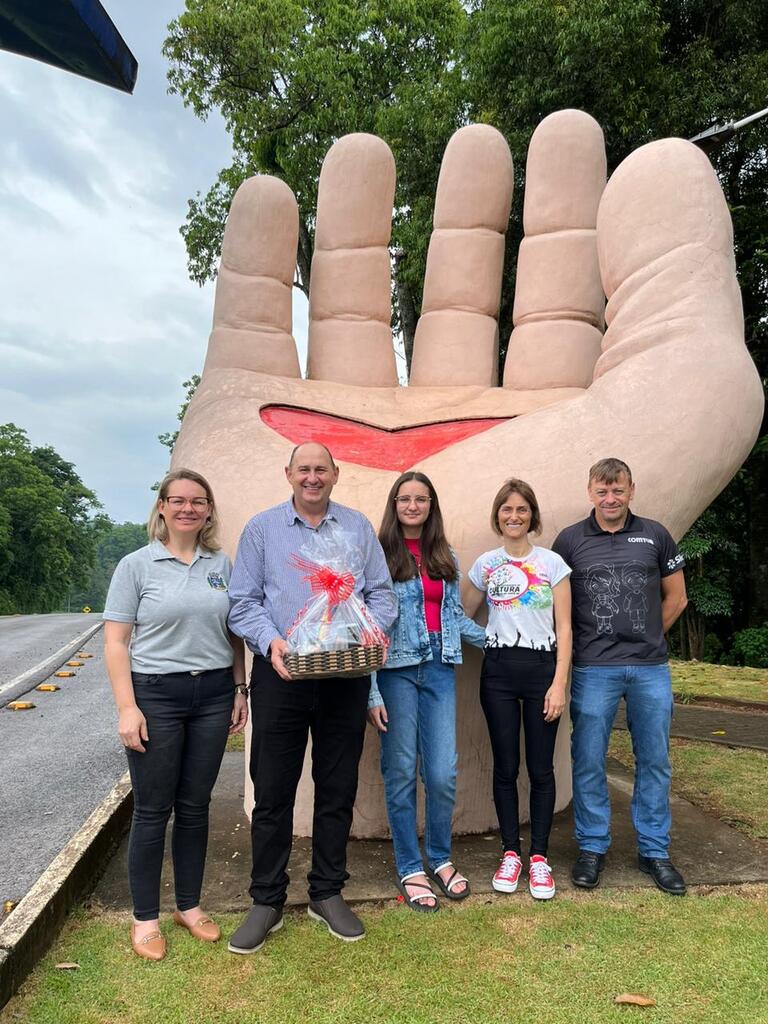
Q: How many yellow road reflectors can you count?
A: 5